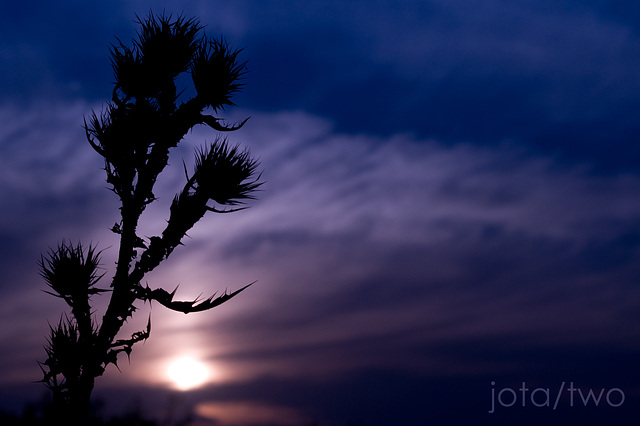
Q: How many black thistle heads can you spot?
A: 7